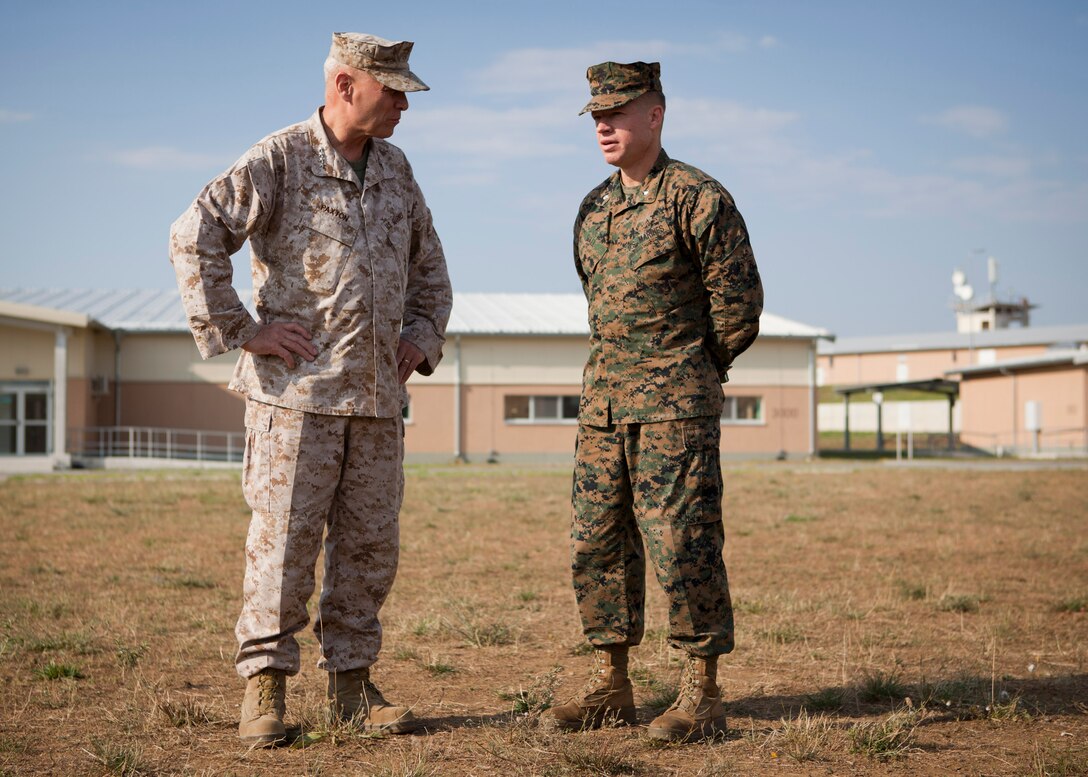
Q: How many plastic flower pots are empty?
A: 0